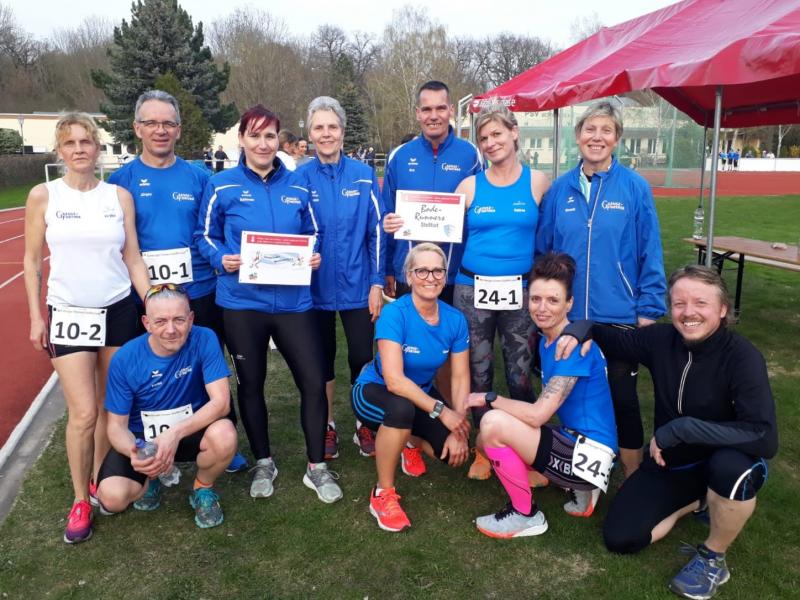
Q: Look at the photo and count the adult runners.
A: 11